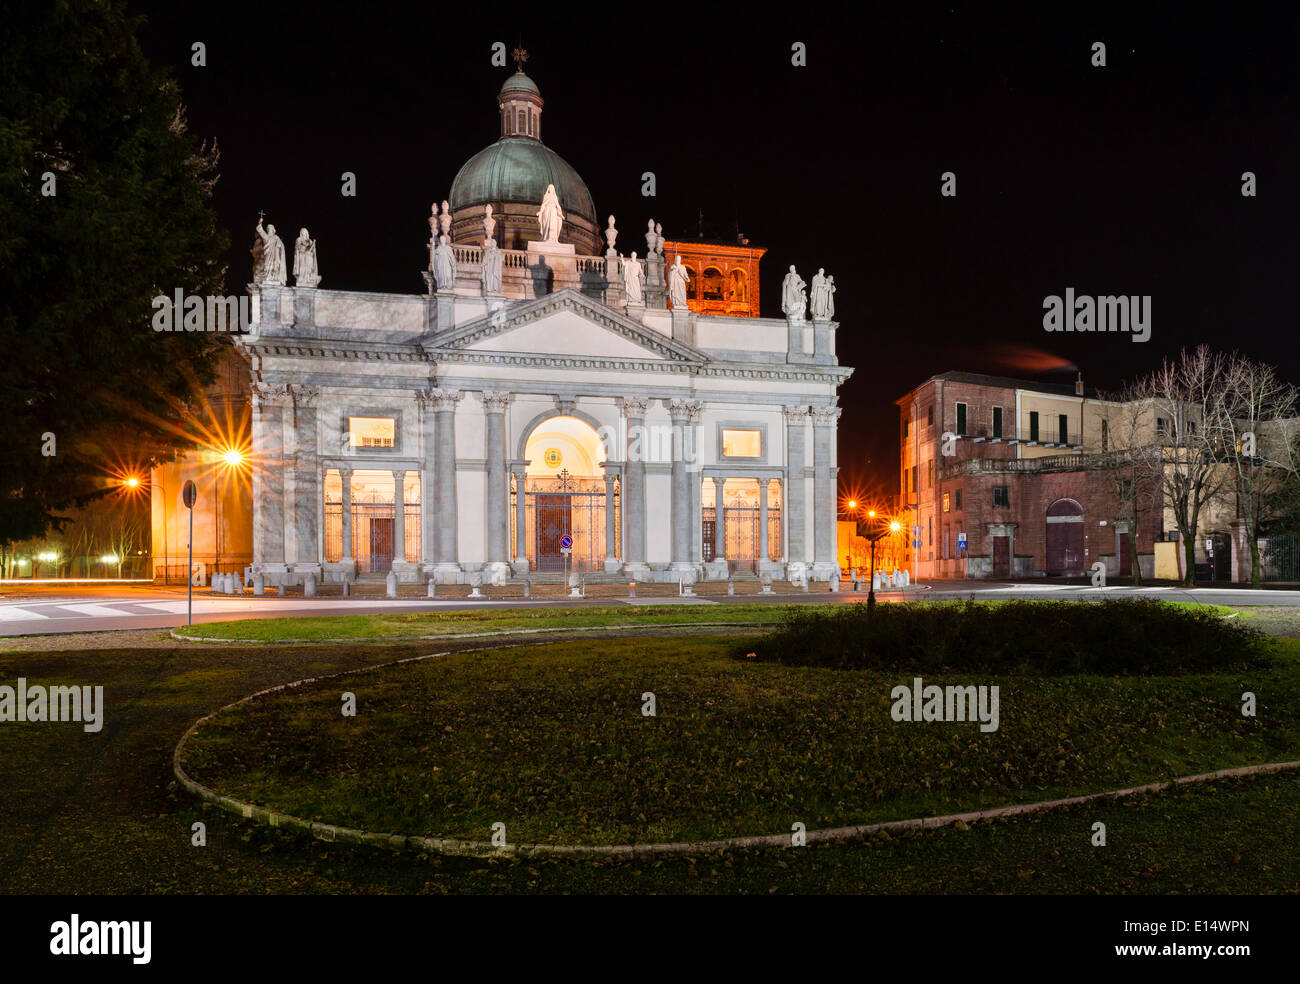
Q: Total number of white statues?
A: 9